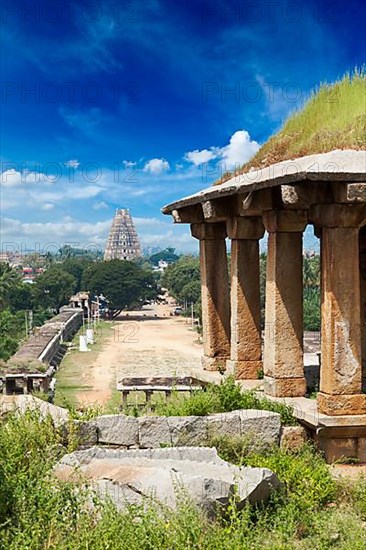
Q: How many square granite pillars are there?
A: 4